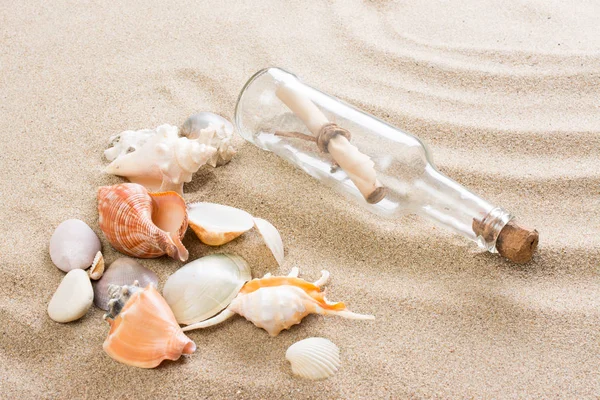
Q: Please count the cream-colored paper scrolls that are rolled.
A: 1